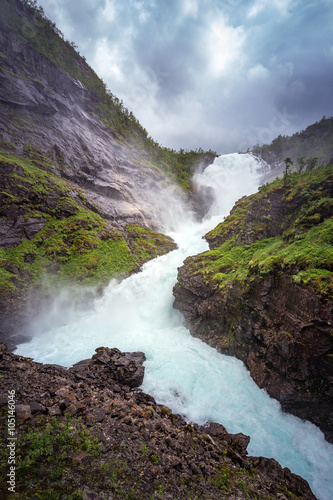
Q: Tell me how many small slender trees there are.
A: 3